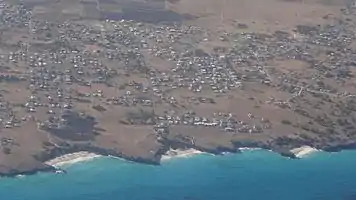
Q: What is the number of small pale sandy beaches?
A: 3